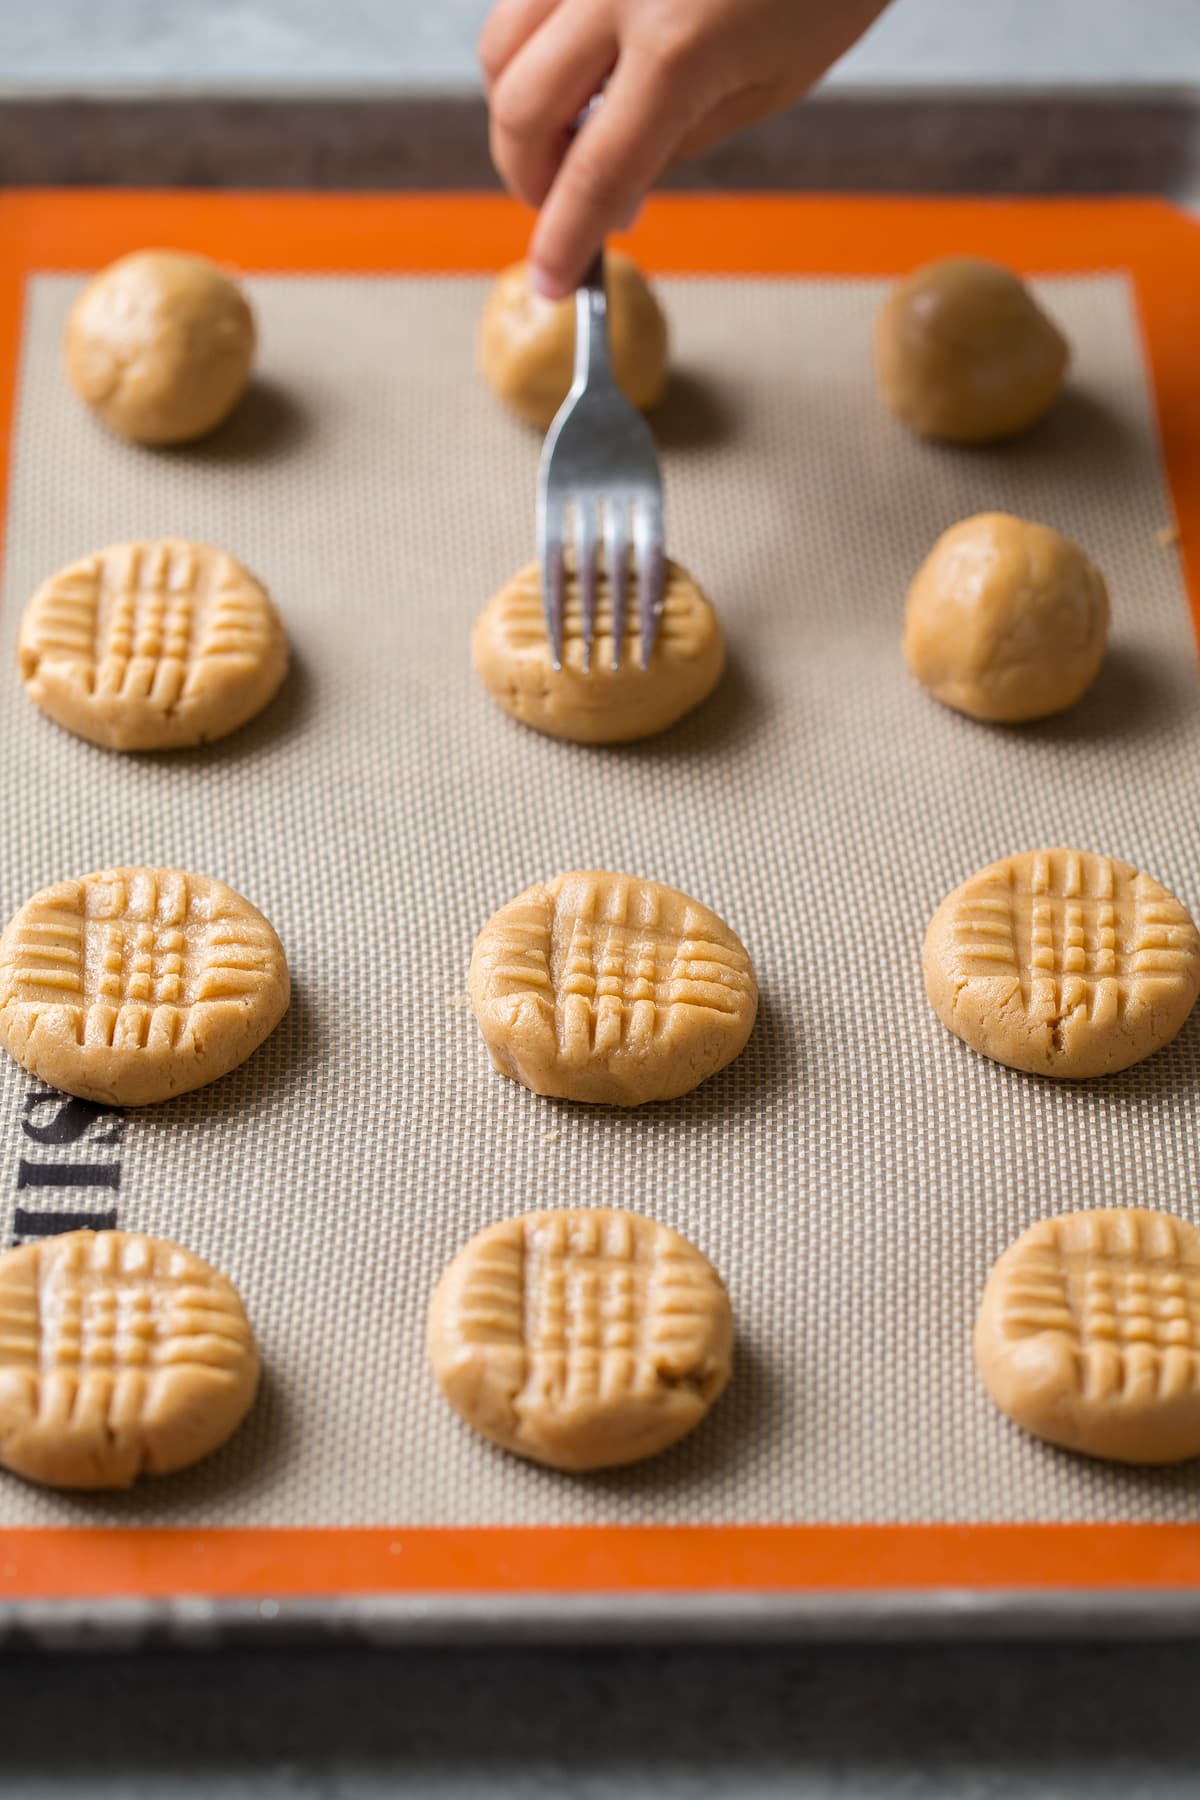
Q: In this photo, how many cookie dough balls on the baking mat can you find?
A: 4